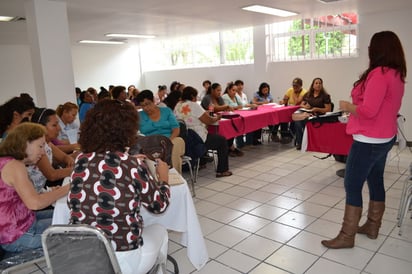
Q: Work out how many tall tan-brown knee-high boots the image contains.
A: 2